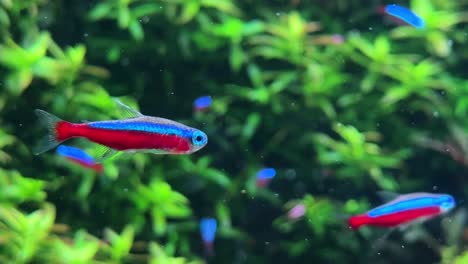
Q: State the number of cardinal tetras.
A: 7